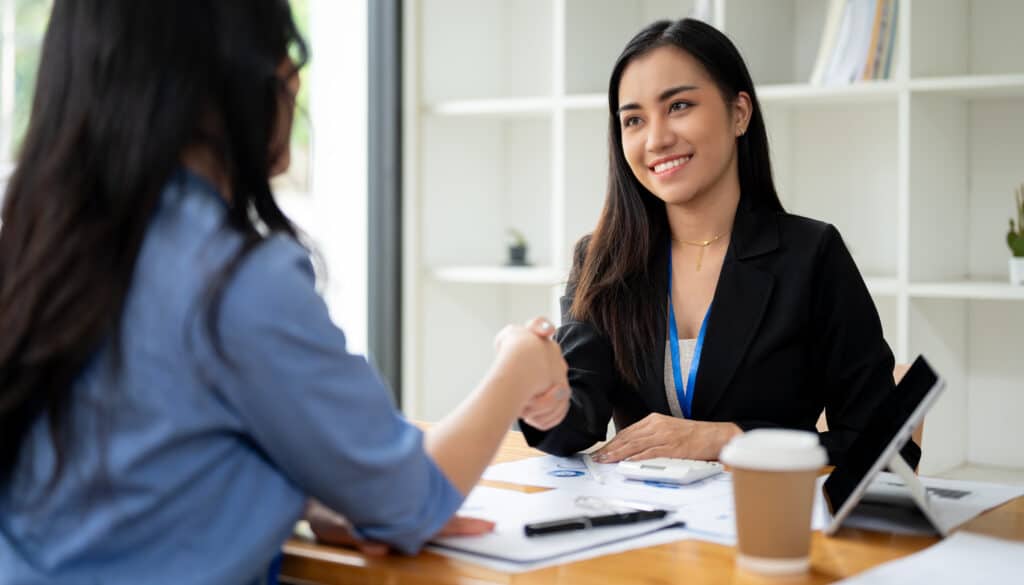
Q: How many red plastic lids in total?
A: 0